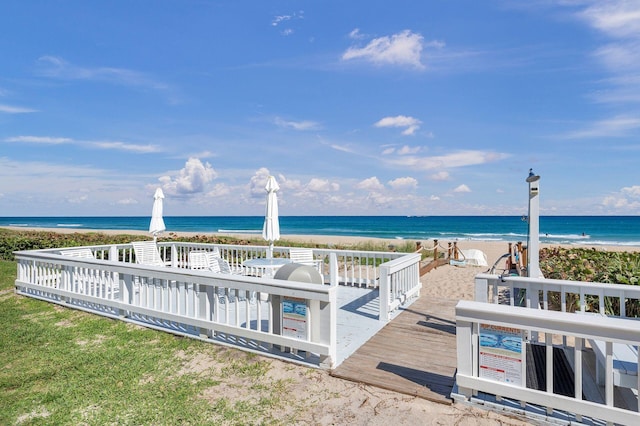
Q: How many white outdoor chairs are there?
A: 5